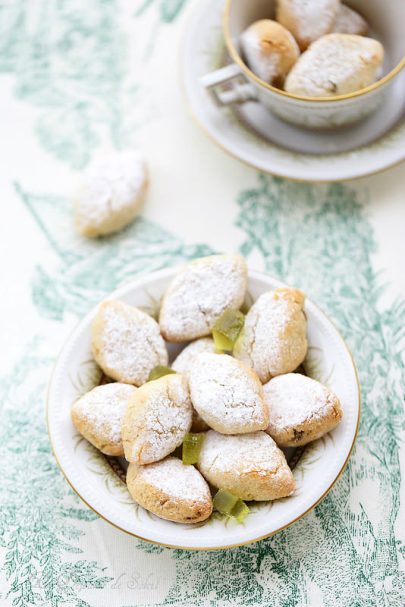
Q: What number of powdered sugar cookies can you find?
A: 15